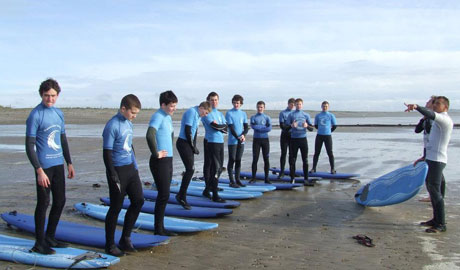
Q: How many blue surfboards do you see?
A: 11